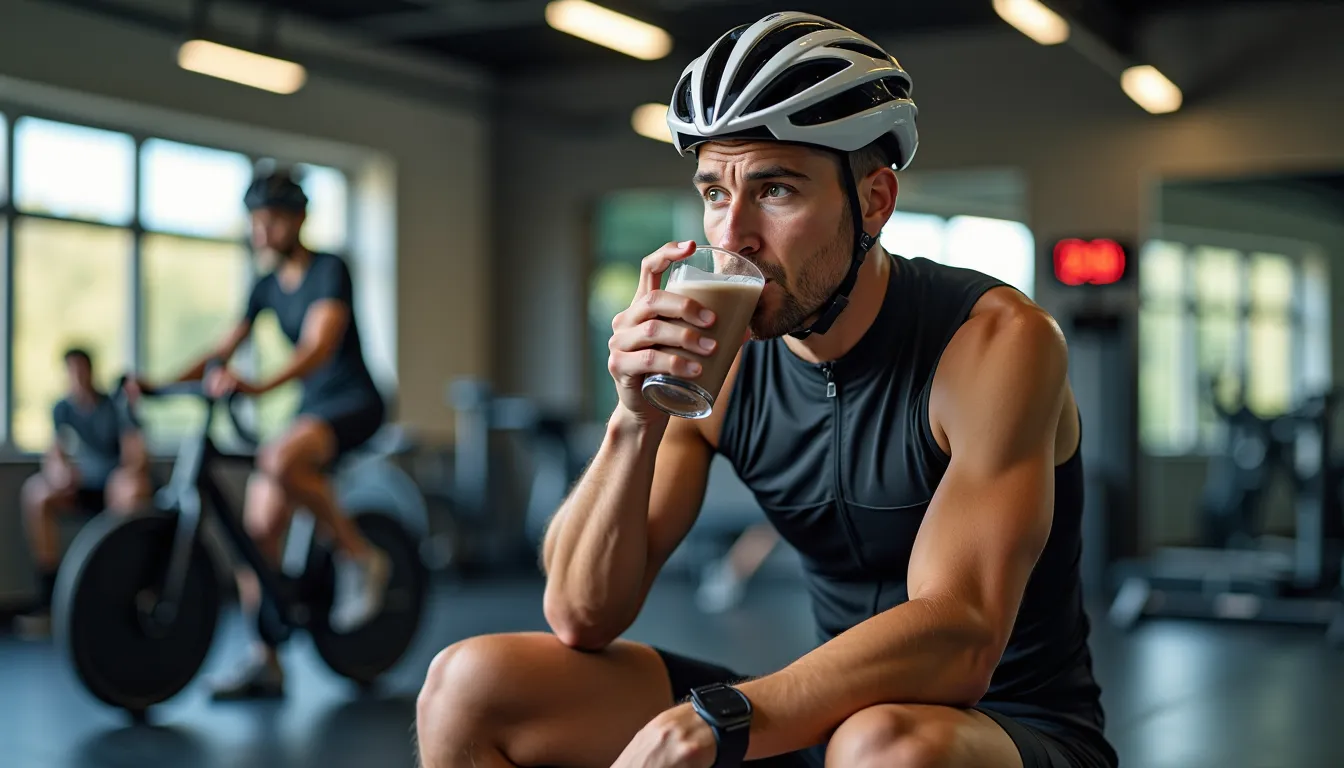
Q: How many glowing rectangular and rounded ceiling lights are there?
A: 5